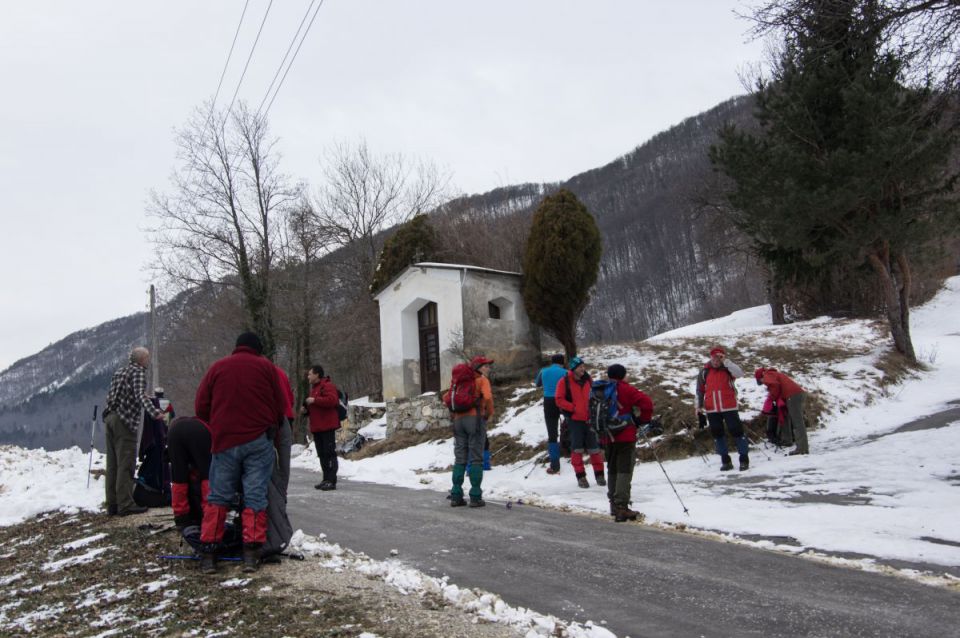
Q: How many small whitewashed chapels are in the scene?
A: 1